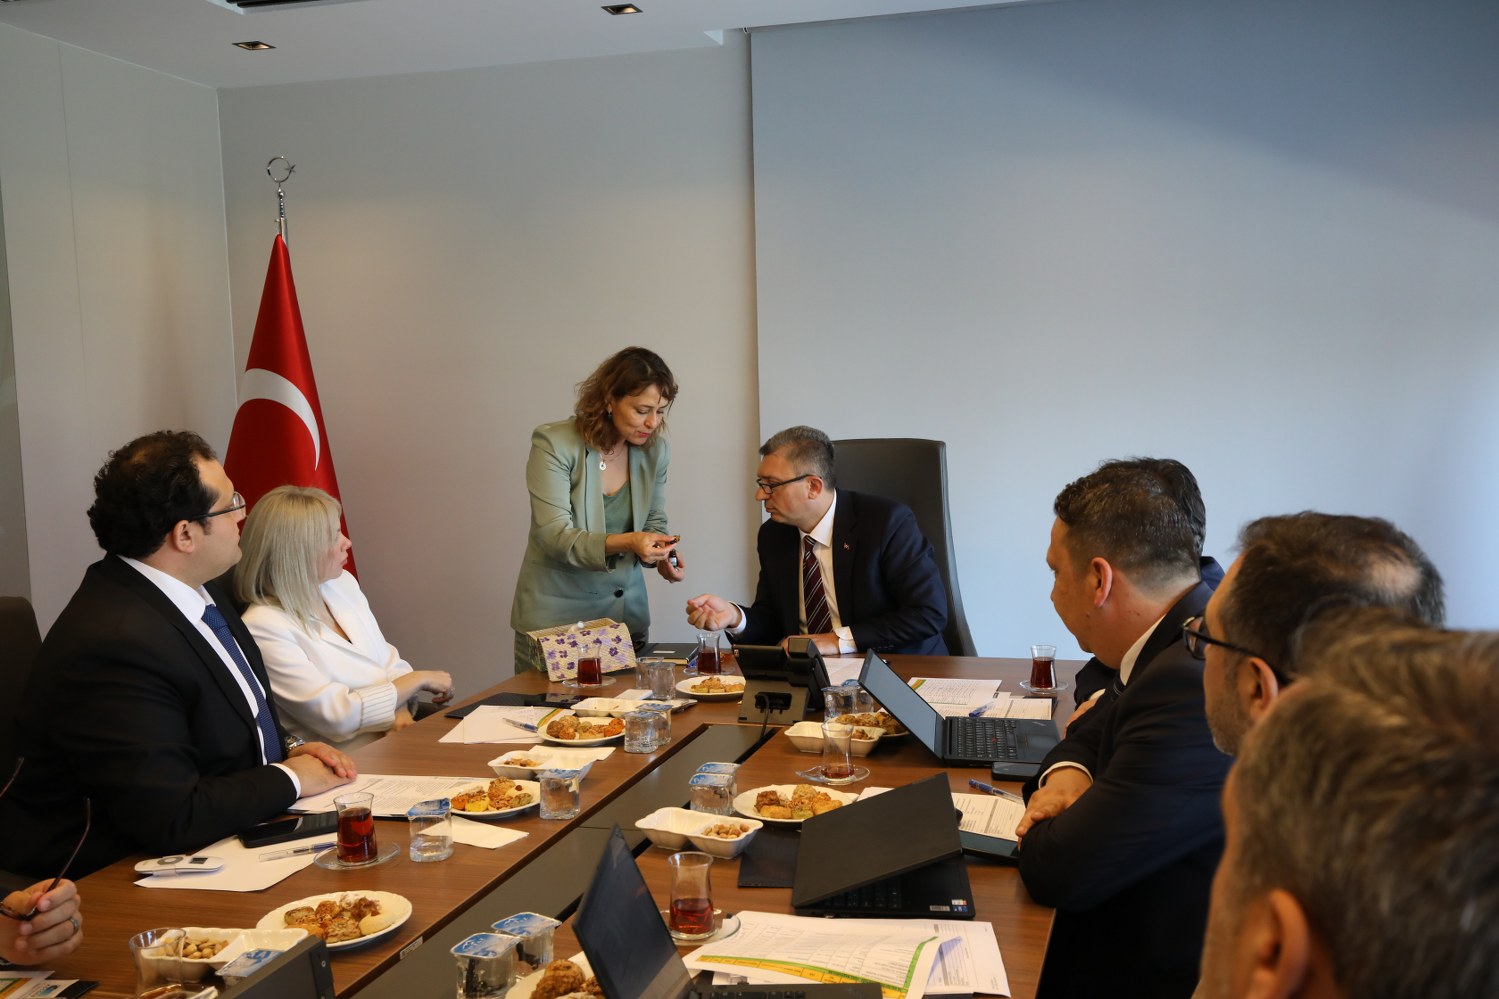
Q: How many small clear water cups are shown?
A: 13